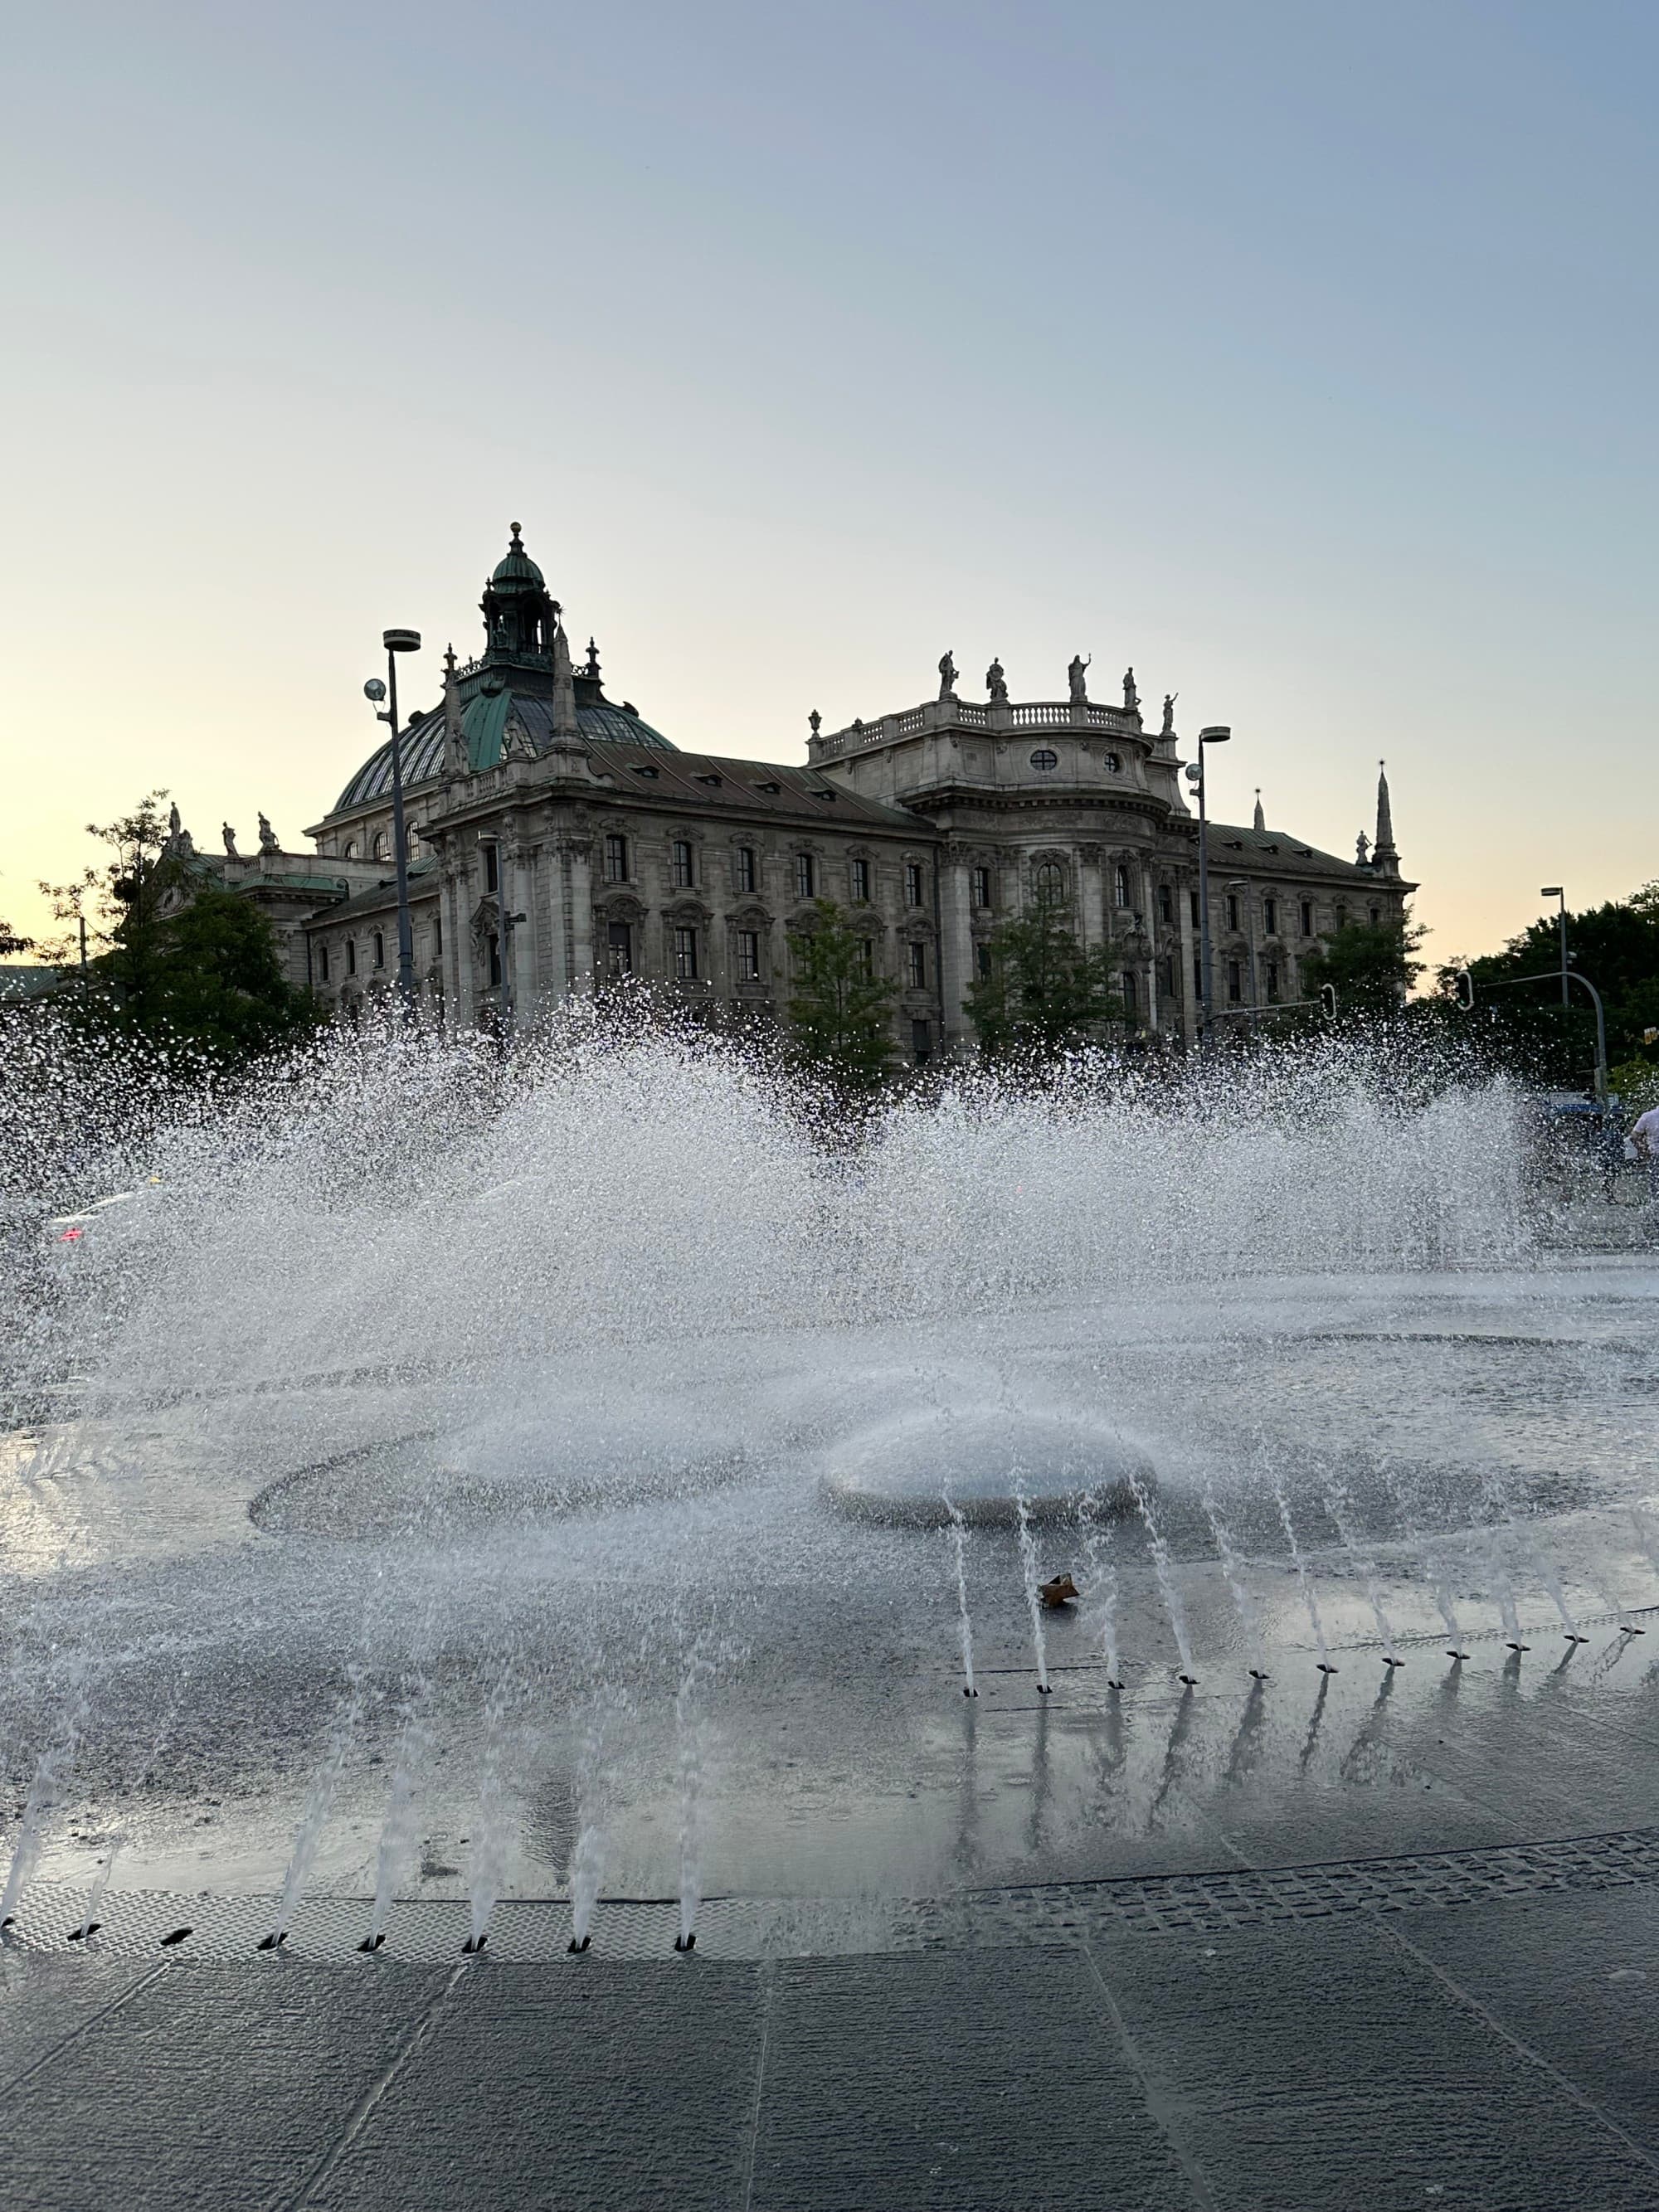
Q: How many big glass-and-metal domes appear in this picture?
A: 1